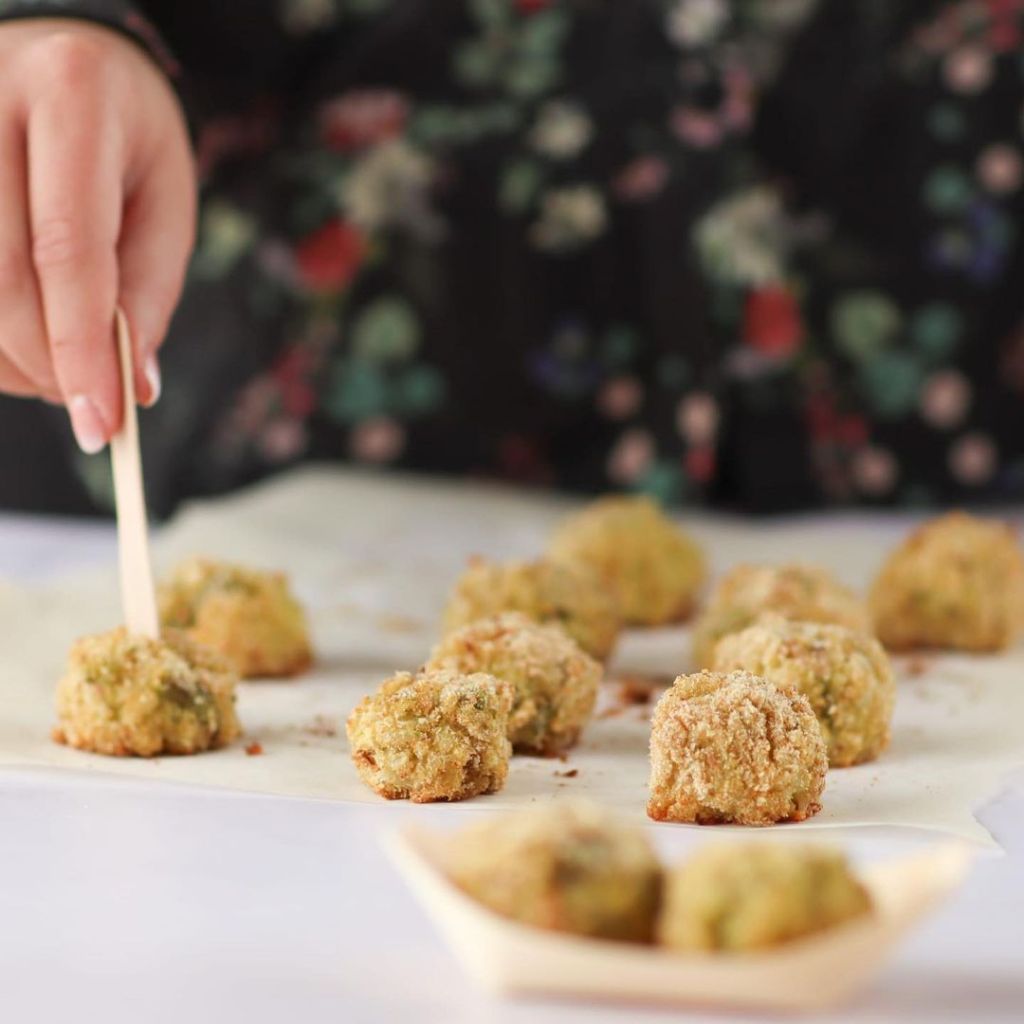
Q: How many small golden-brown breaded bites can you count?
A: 12